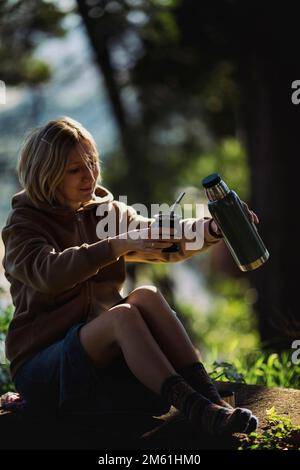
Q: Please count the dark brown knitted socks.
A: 2